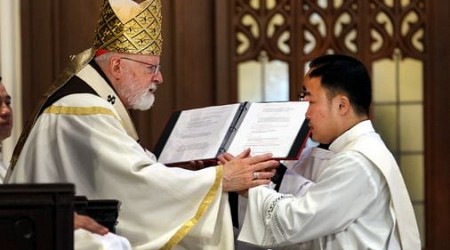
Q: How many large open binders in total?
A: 1